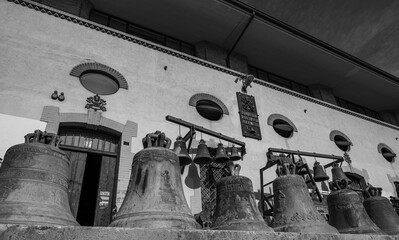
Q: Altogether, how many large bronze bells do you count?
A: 6